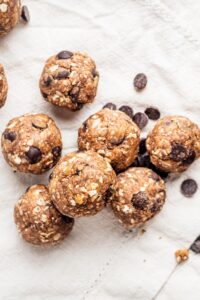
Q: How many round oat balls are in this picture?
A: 9